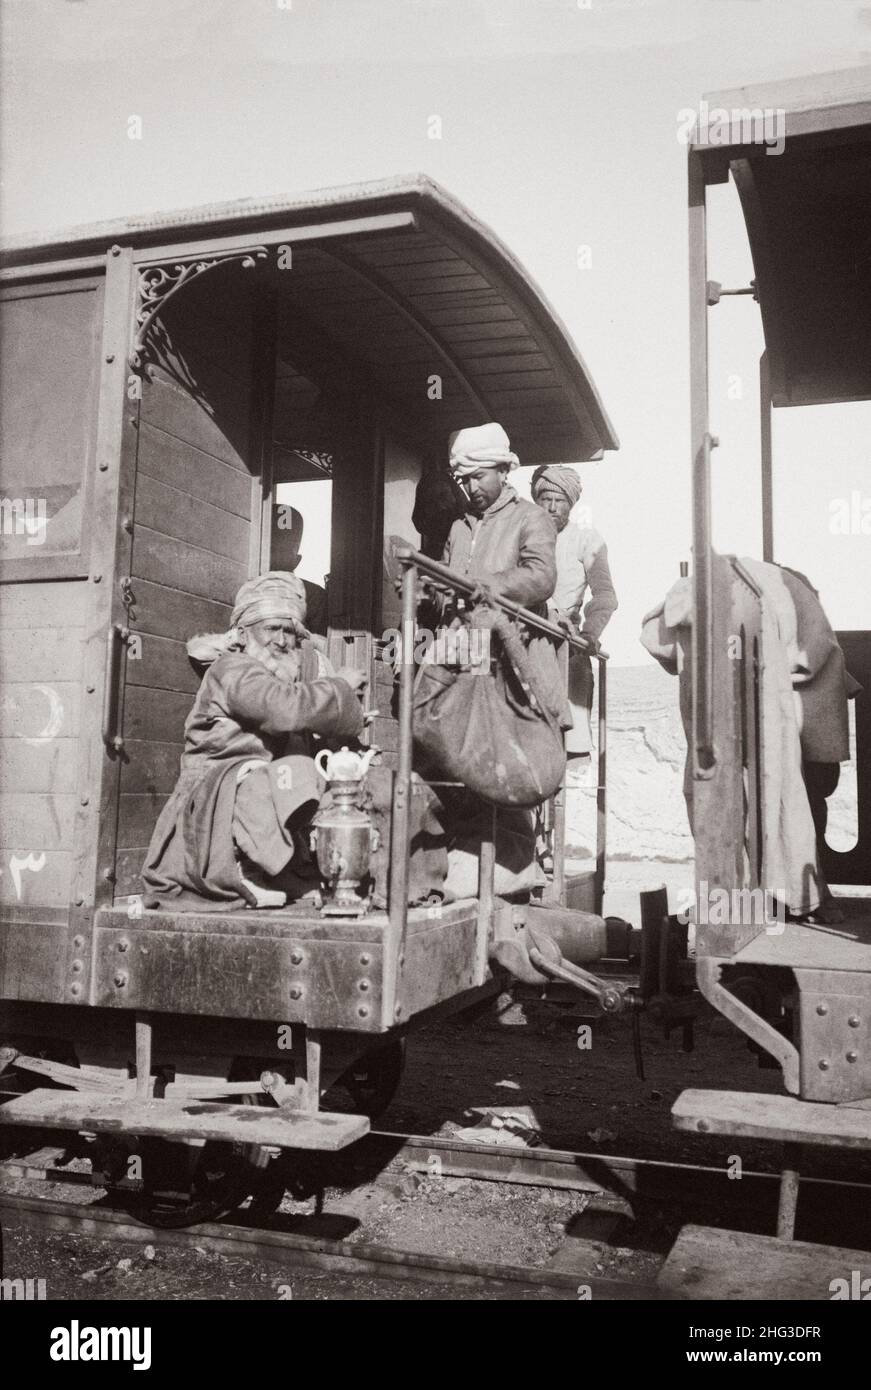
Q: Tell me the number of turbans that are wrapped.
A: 3